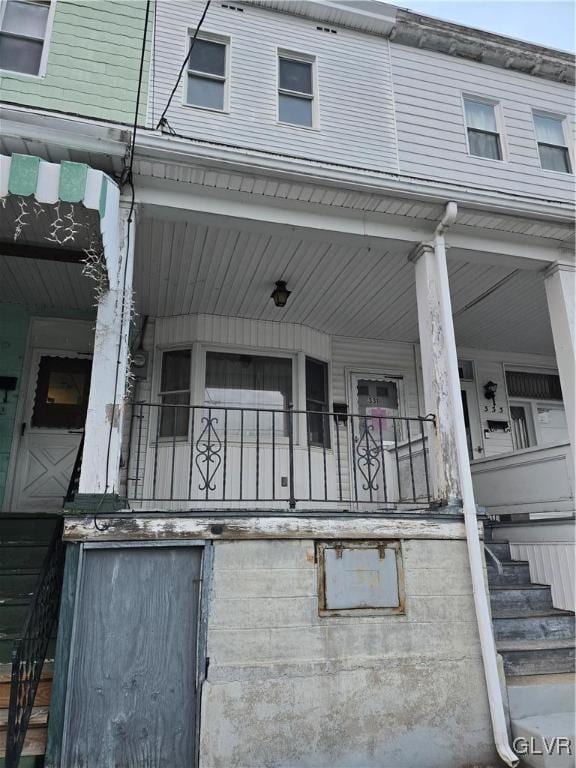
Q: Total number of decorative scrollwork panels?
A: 2